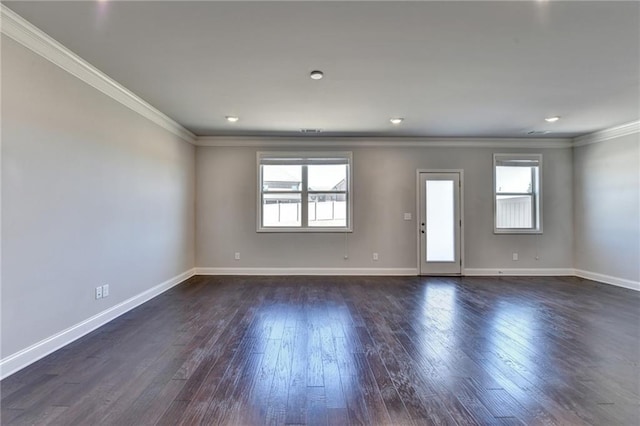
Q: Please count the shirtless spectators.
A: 0